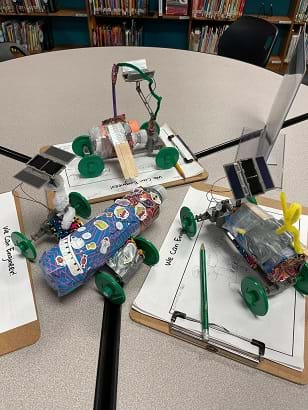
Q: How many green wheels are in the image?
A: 12